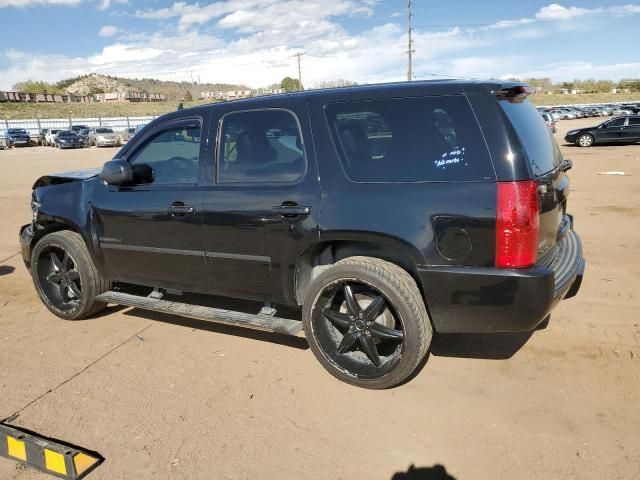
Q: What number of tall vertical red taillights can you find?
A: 1